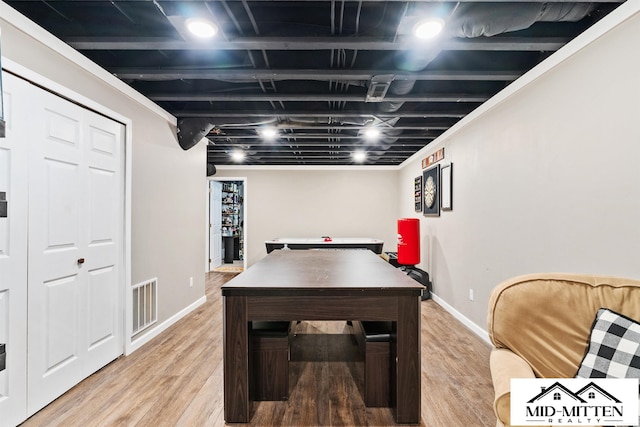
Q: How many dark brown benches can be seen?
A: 2